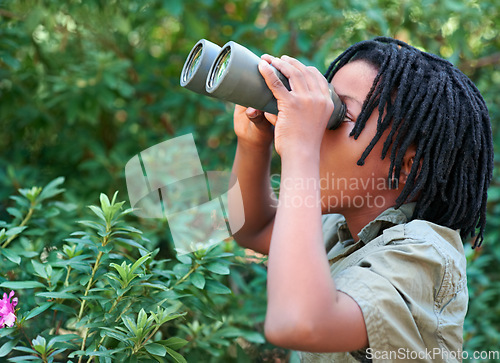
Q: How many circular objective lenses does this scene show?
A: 2